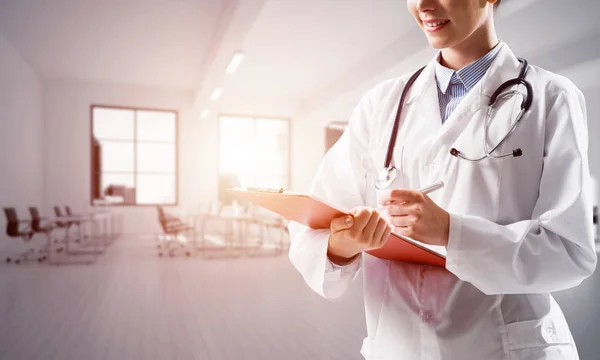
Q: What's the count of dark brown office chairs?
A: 5